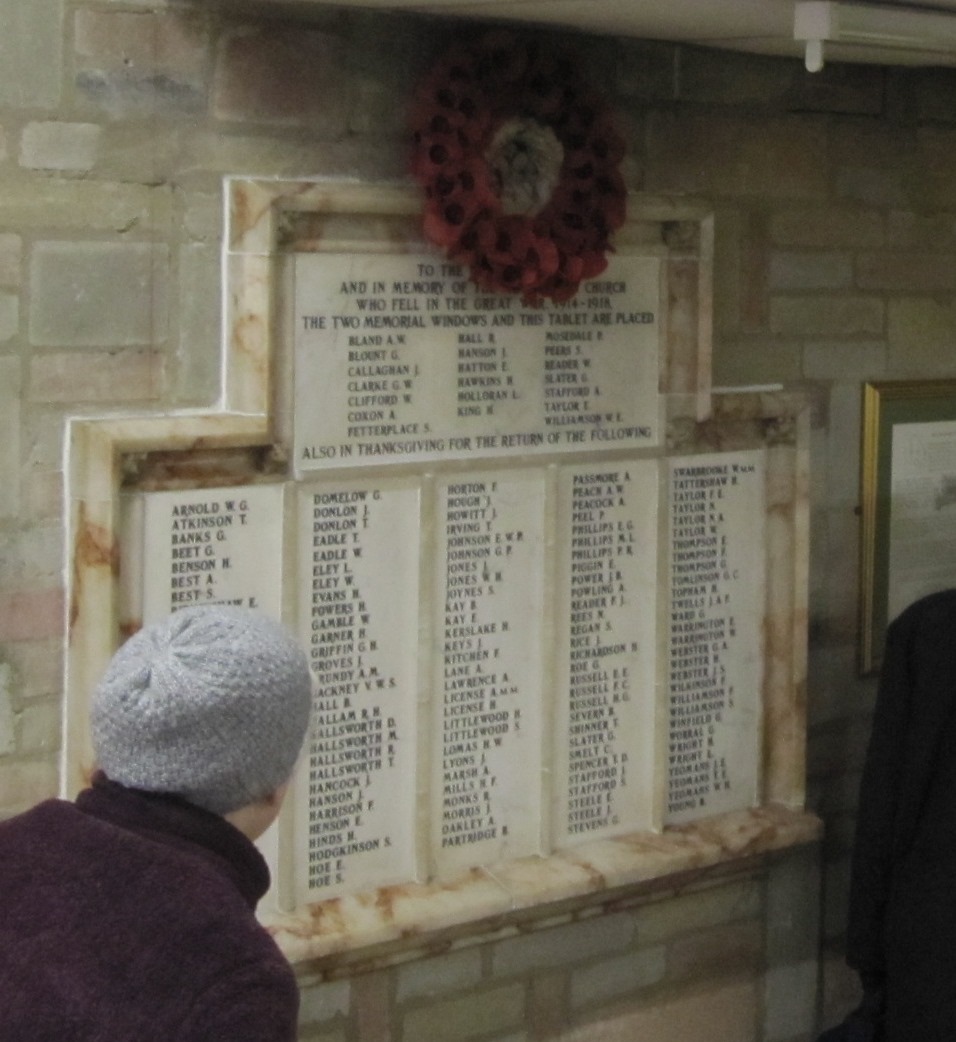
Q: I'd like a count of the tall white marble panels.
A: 5